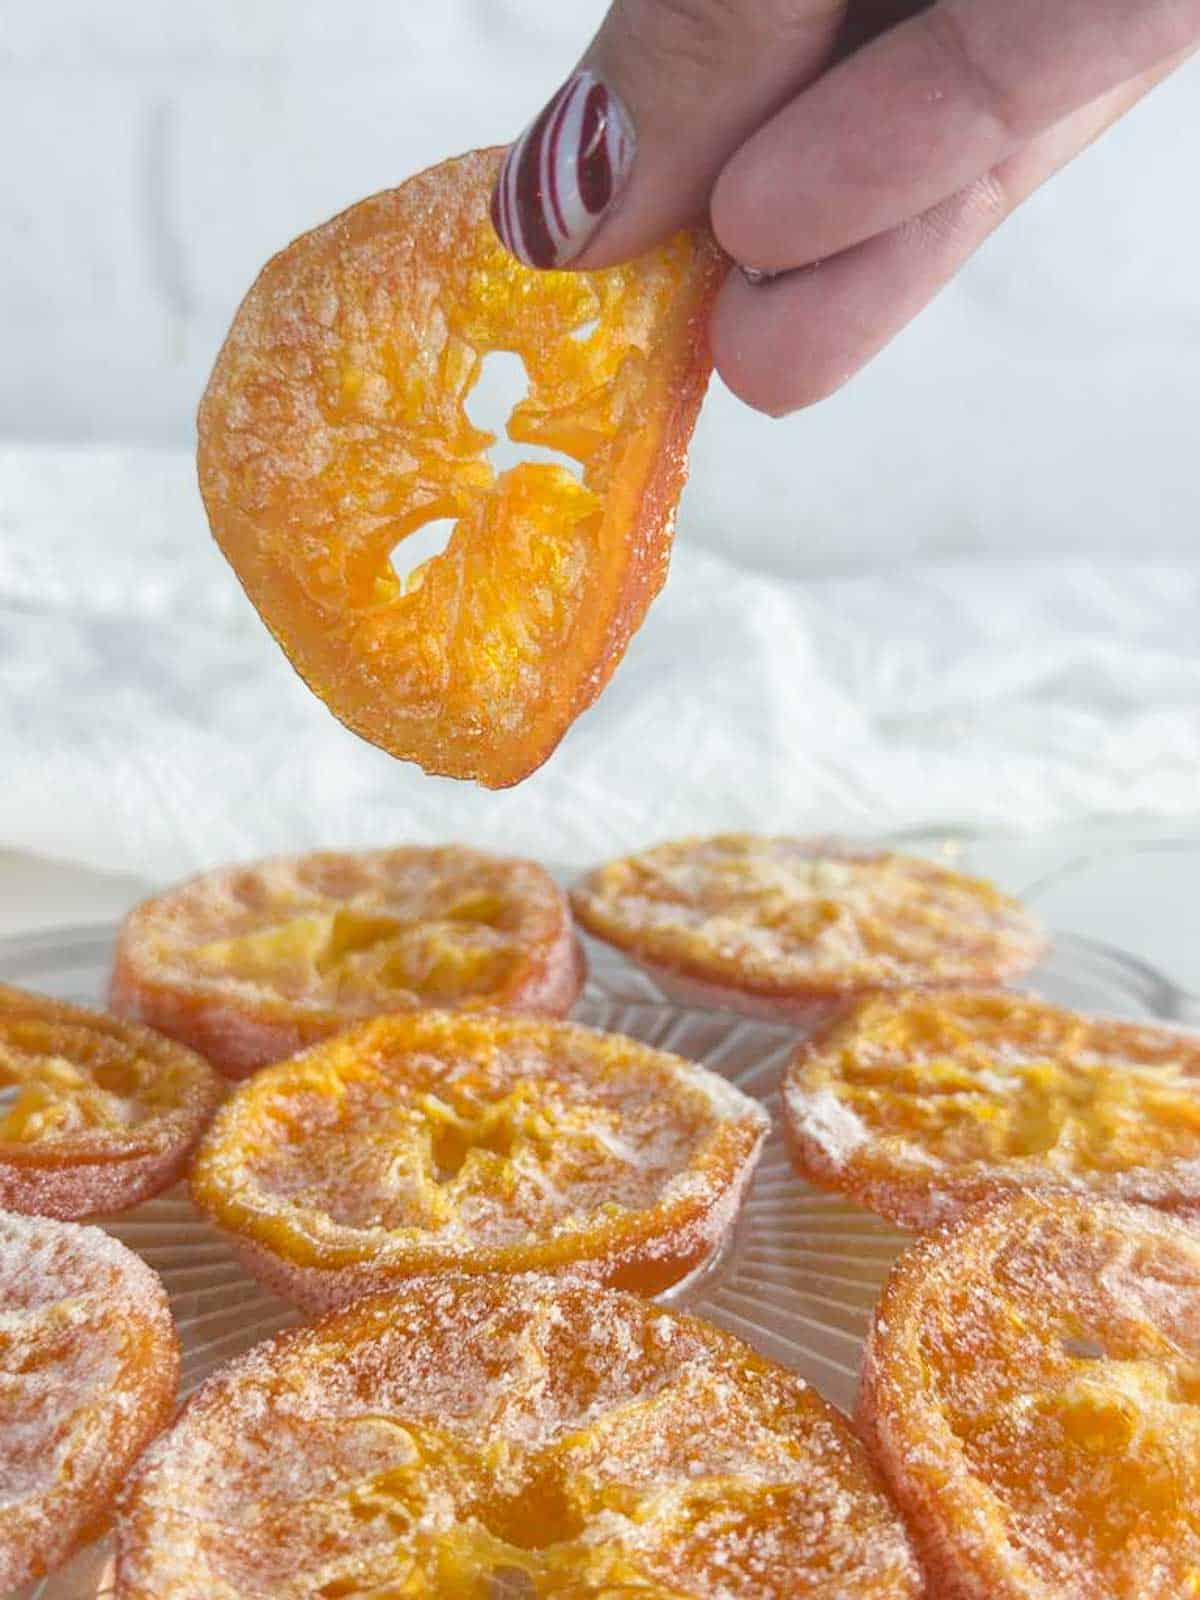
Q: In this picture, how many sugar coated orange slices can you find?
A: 9